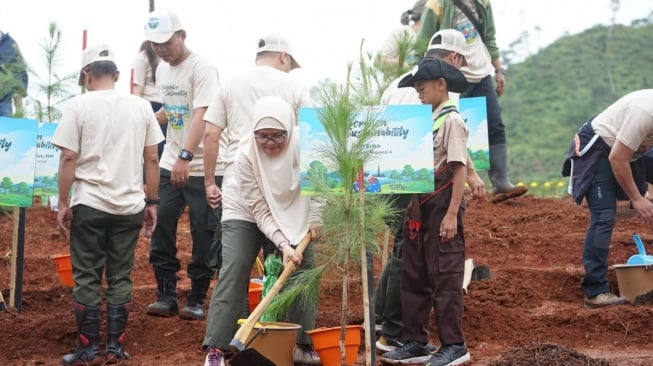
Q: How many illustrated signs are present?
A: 4